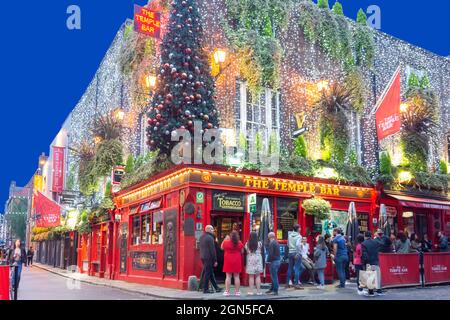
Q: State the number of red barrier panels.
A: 3